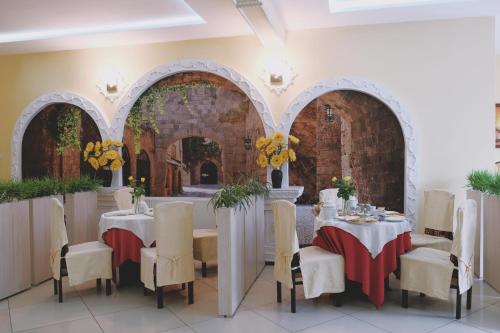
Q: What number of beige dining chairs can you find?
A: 8